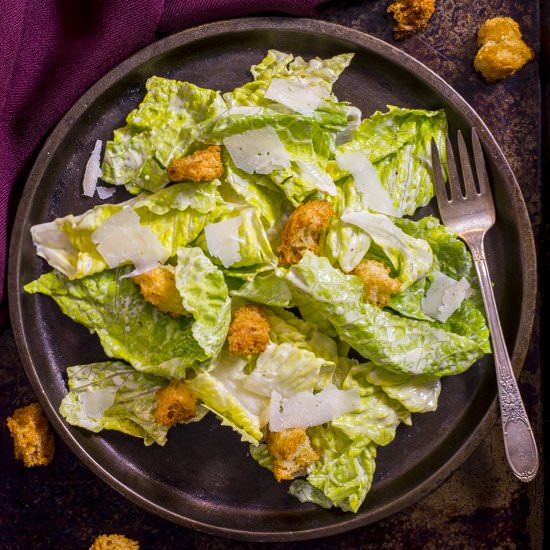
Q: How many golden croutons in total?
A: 11